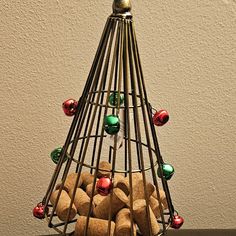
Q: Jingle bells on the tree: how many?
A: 9